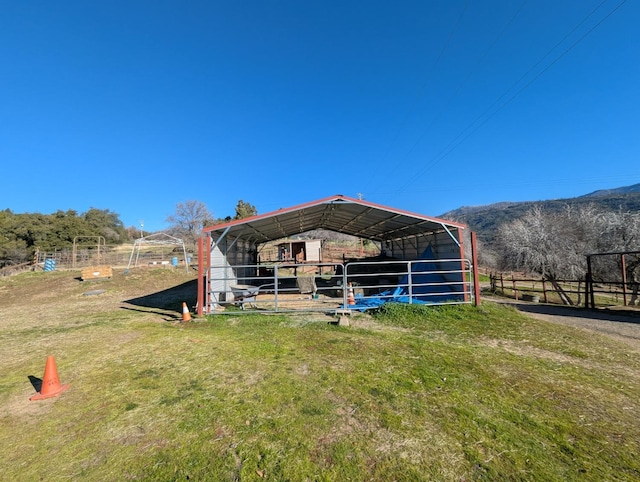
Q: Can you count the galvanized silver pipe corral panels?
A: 2